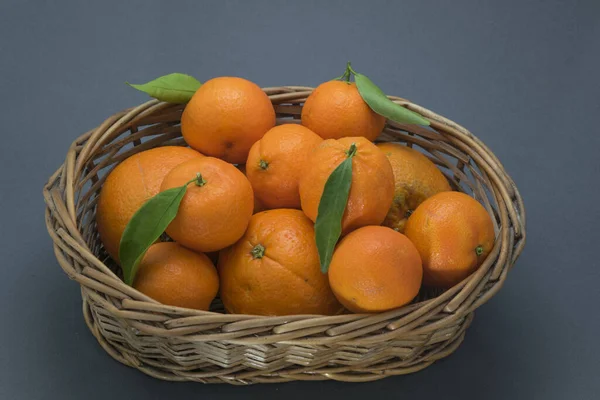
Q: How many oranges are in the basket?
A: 11